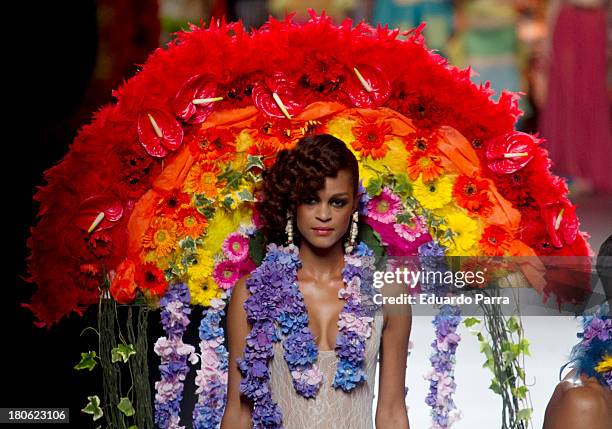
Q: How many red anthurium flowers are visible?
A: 7